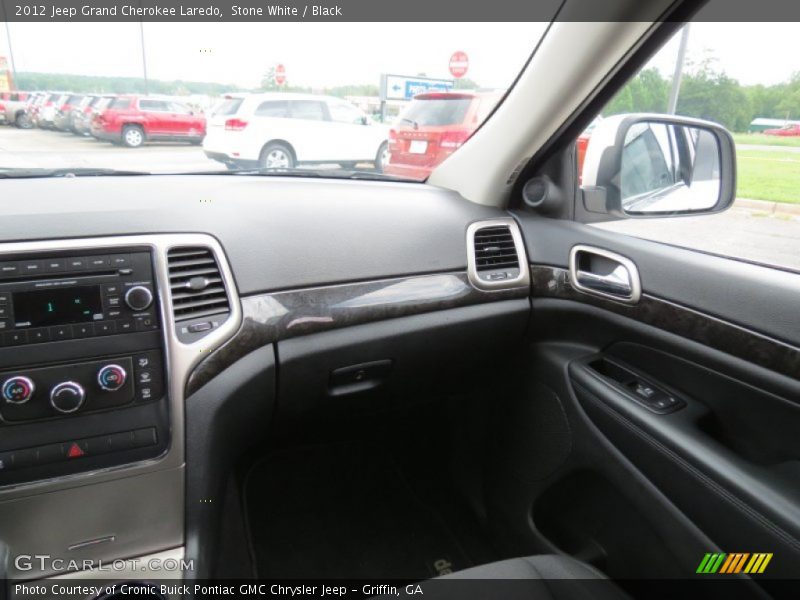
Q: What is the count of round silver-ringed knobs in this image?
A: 4